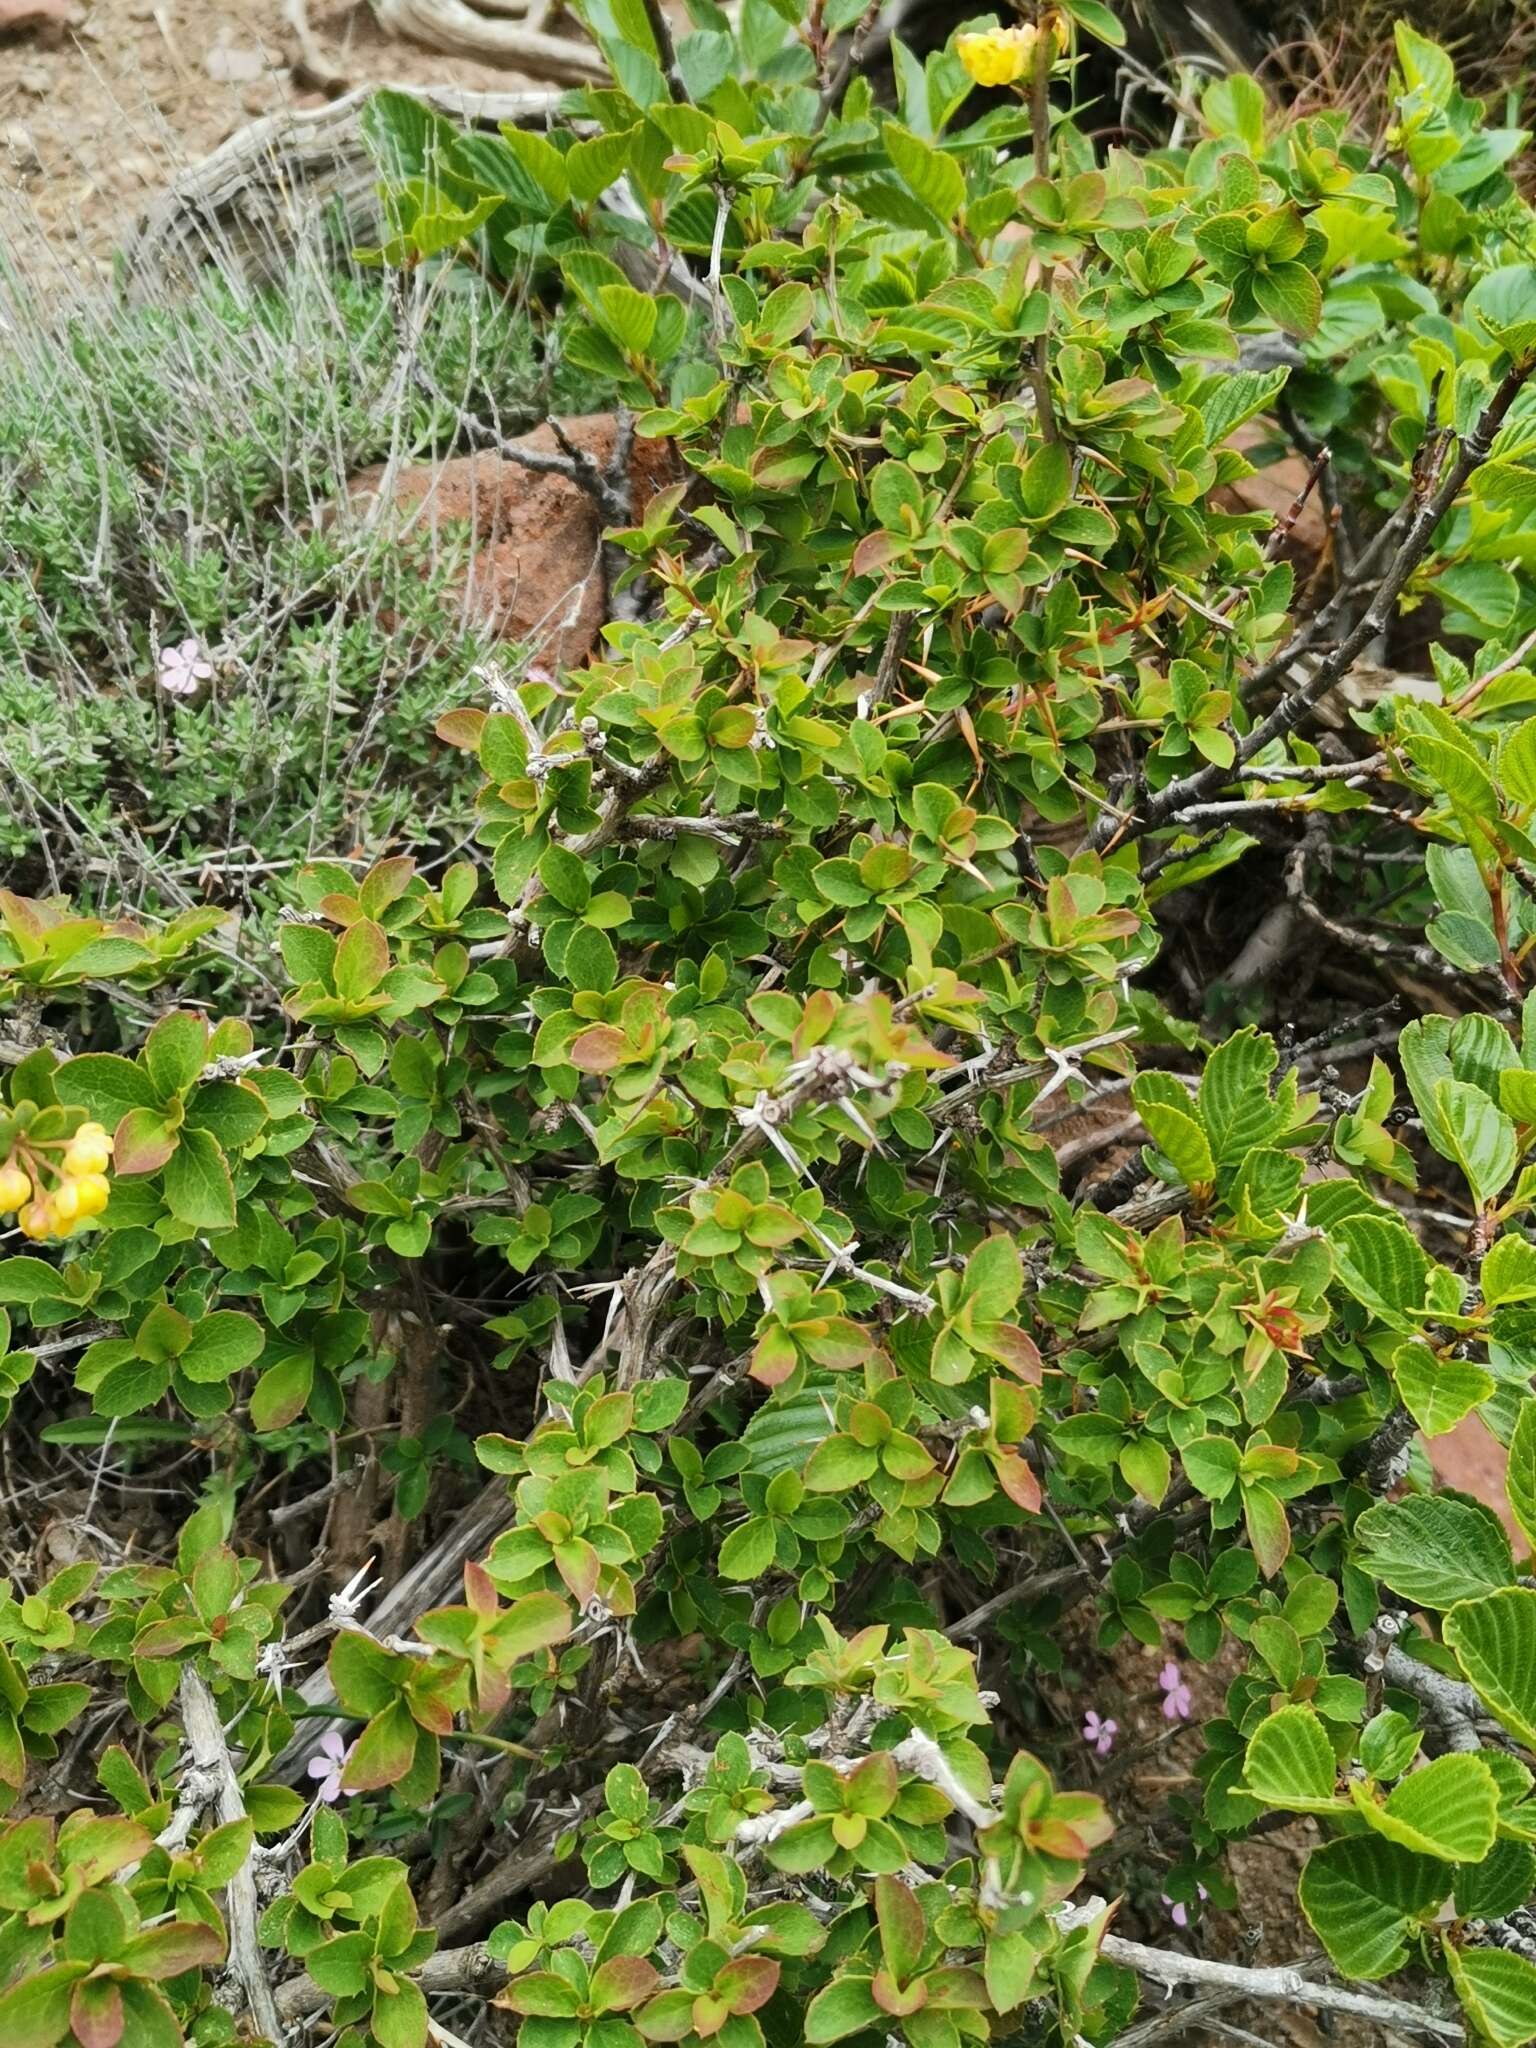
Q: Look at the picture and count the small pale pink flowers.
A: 6